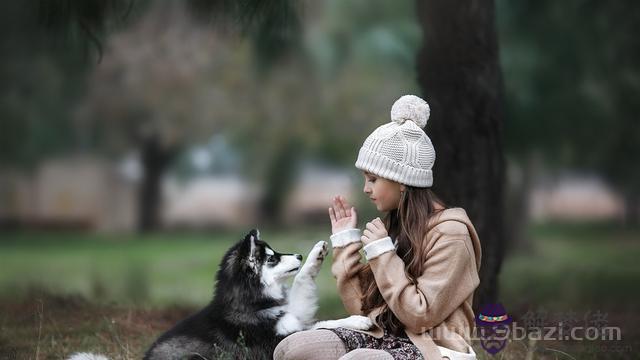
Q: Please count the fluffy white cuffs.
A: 2